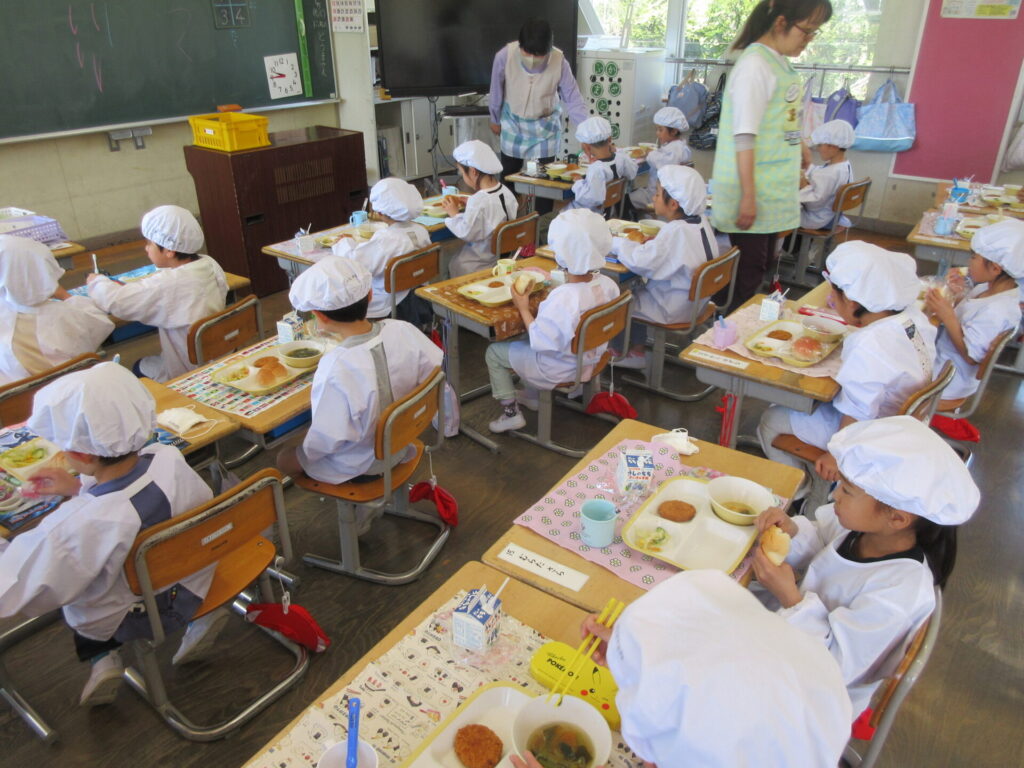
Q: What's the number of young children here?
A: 15